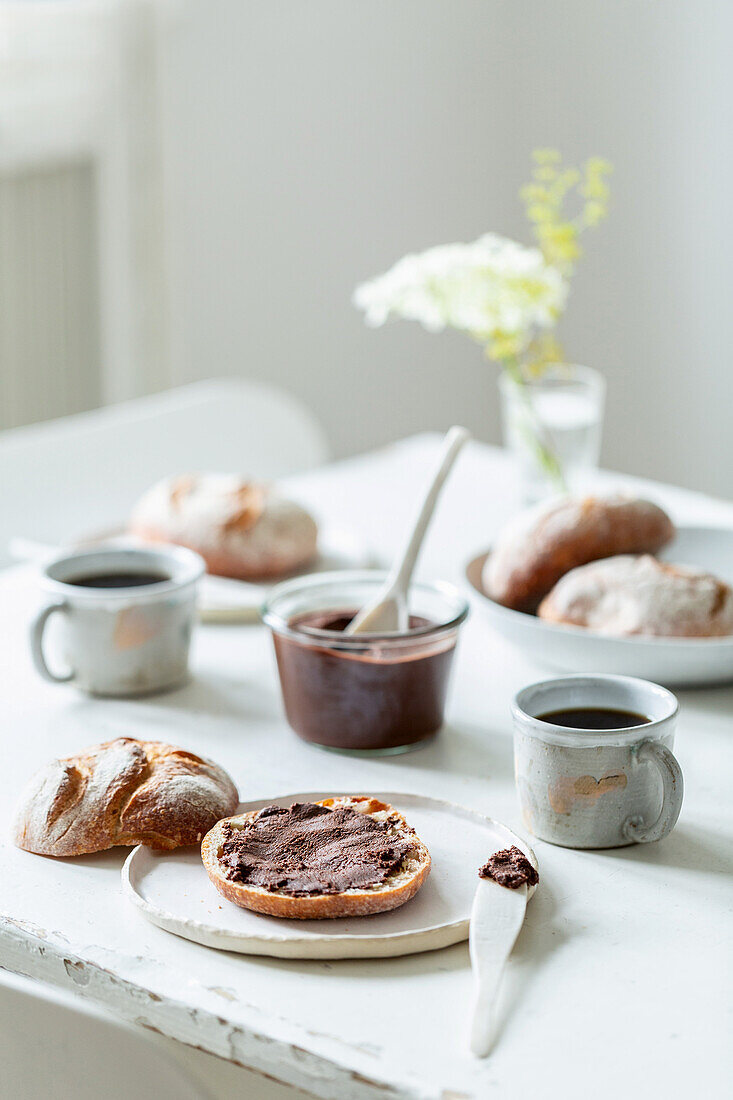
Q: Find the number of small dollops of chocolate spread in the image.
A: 1